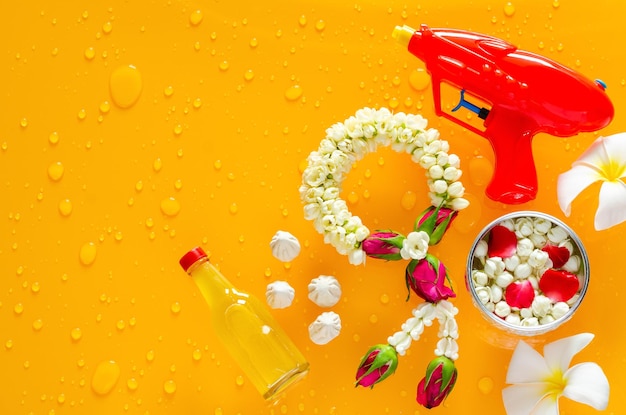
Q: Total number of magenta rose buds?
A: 5